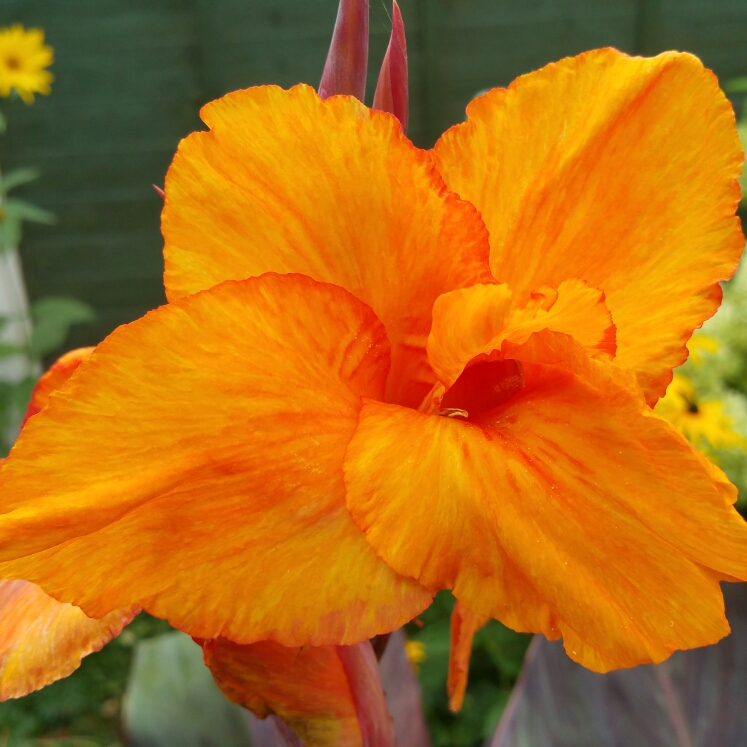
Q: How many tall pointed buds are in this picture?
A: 2